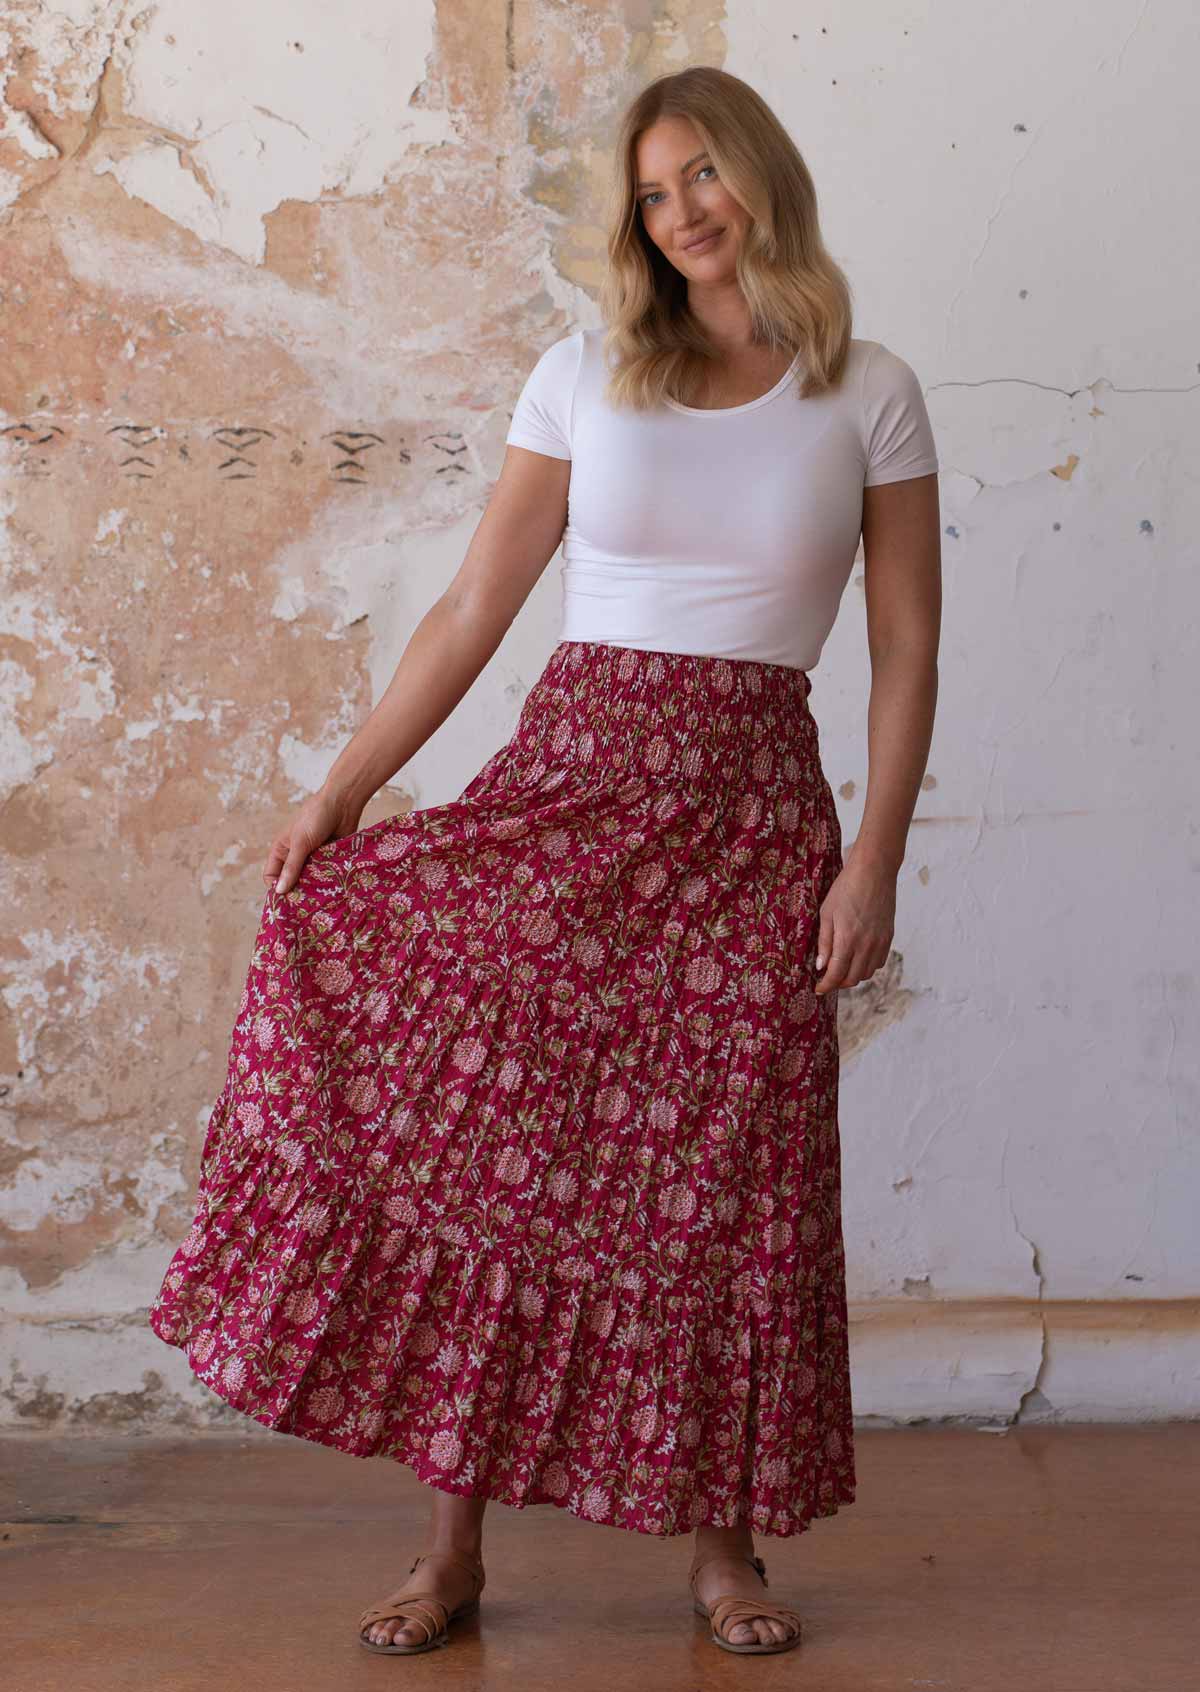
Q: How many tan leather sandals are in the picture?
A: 2